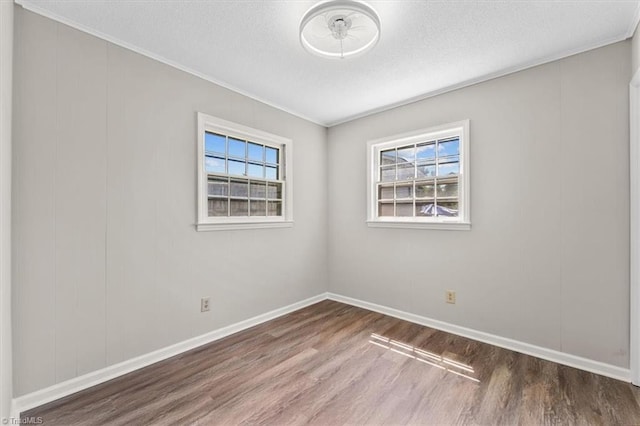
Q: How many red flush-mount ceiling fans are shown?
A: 0